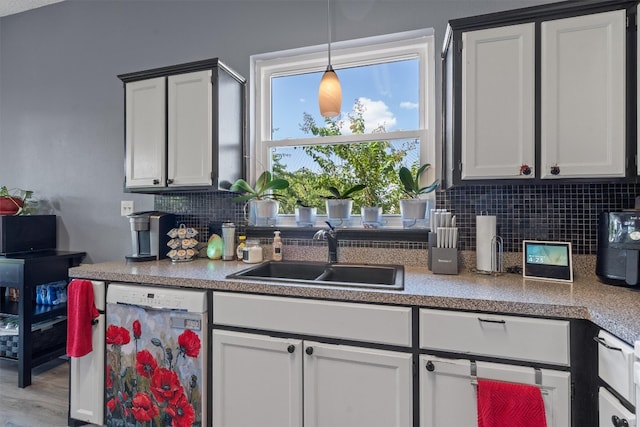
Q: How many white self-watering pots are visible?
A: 5